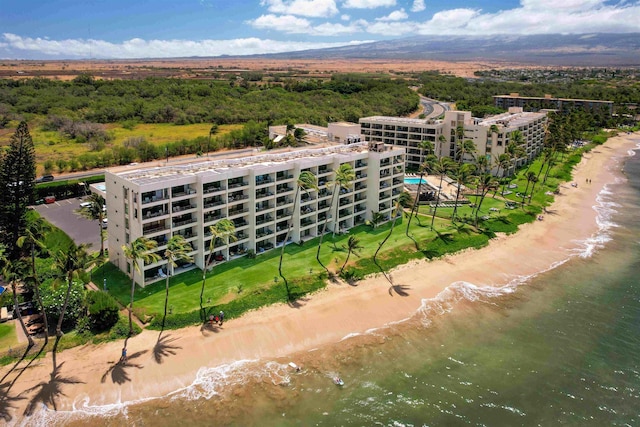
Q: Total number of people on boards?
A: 2